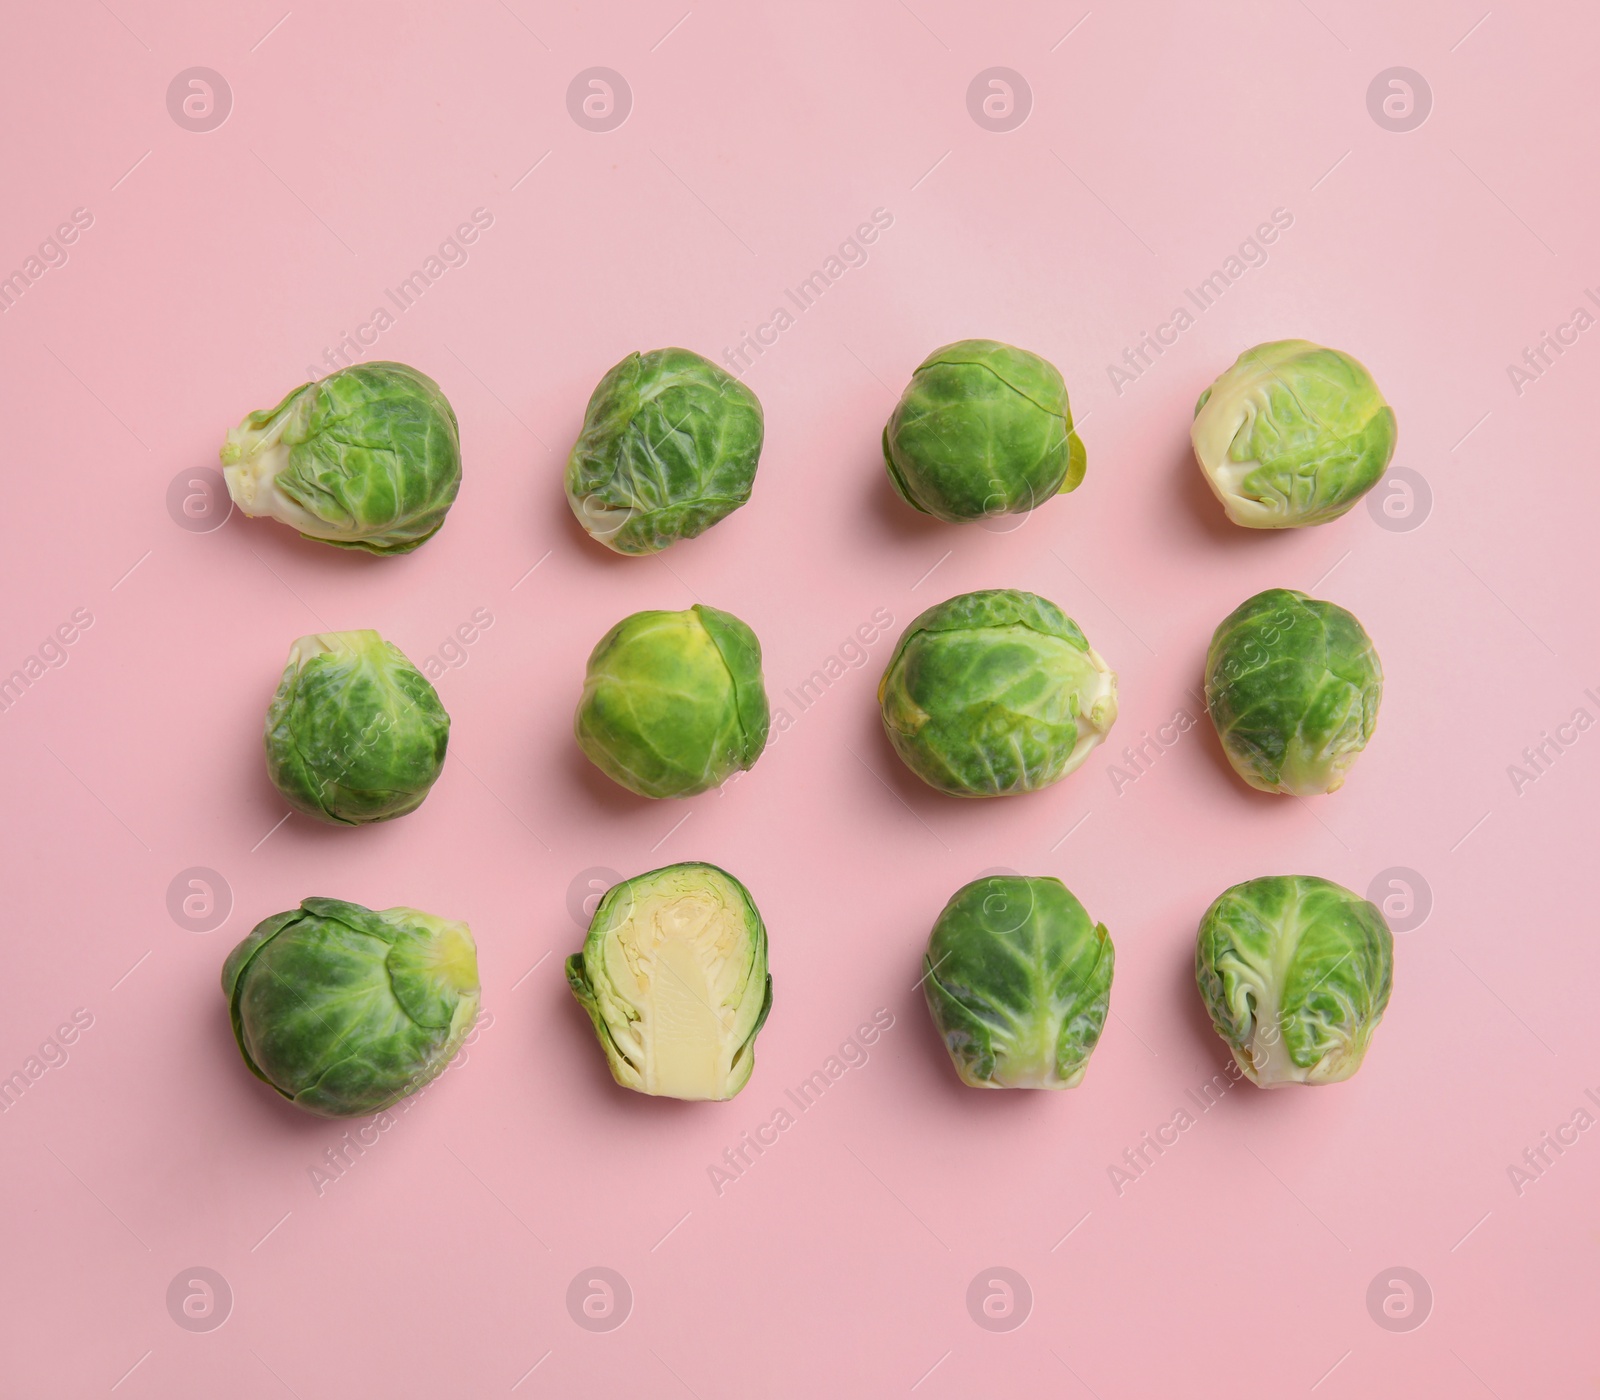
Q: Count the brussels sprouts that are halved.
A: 1